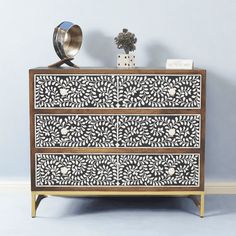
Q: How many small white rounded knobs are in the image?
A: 6